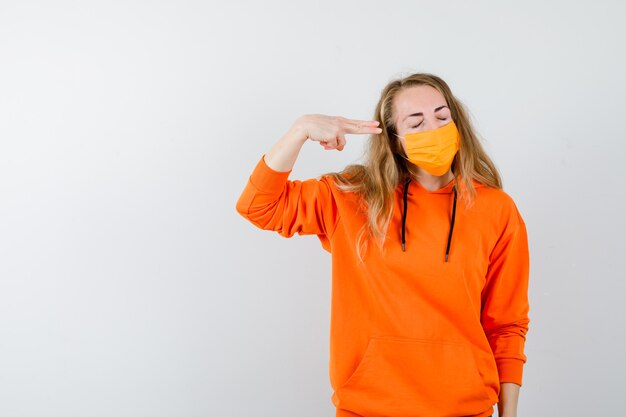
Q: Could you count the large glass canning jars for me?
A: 0